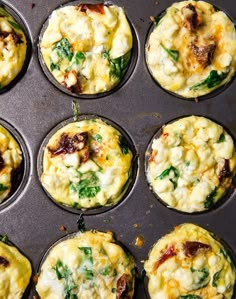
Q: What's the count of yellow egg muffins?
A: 9